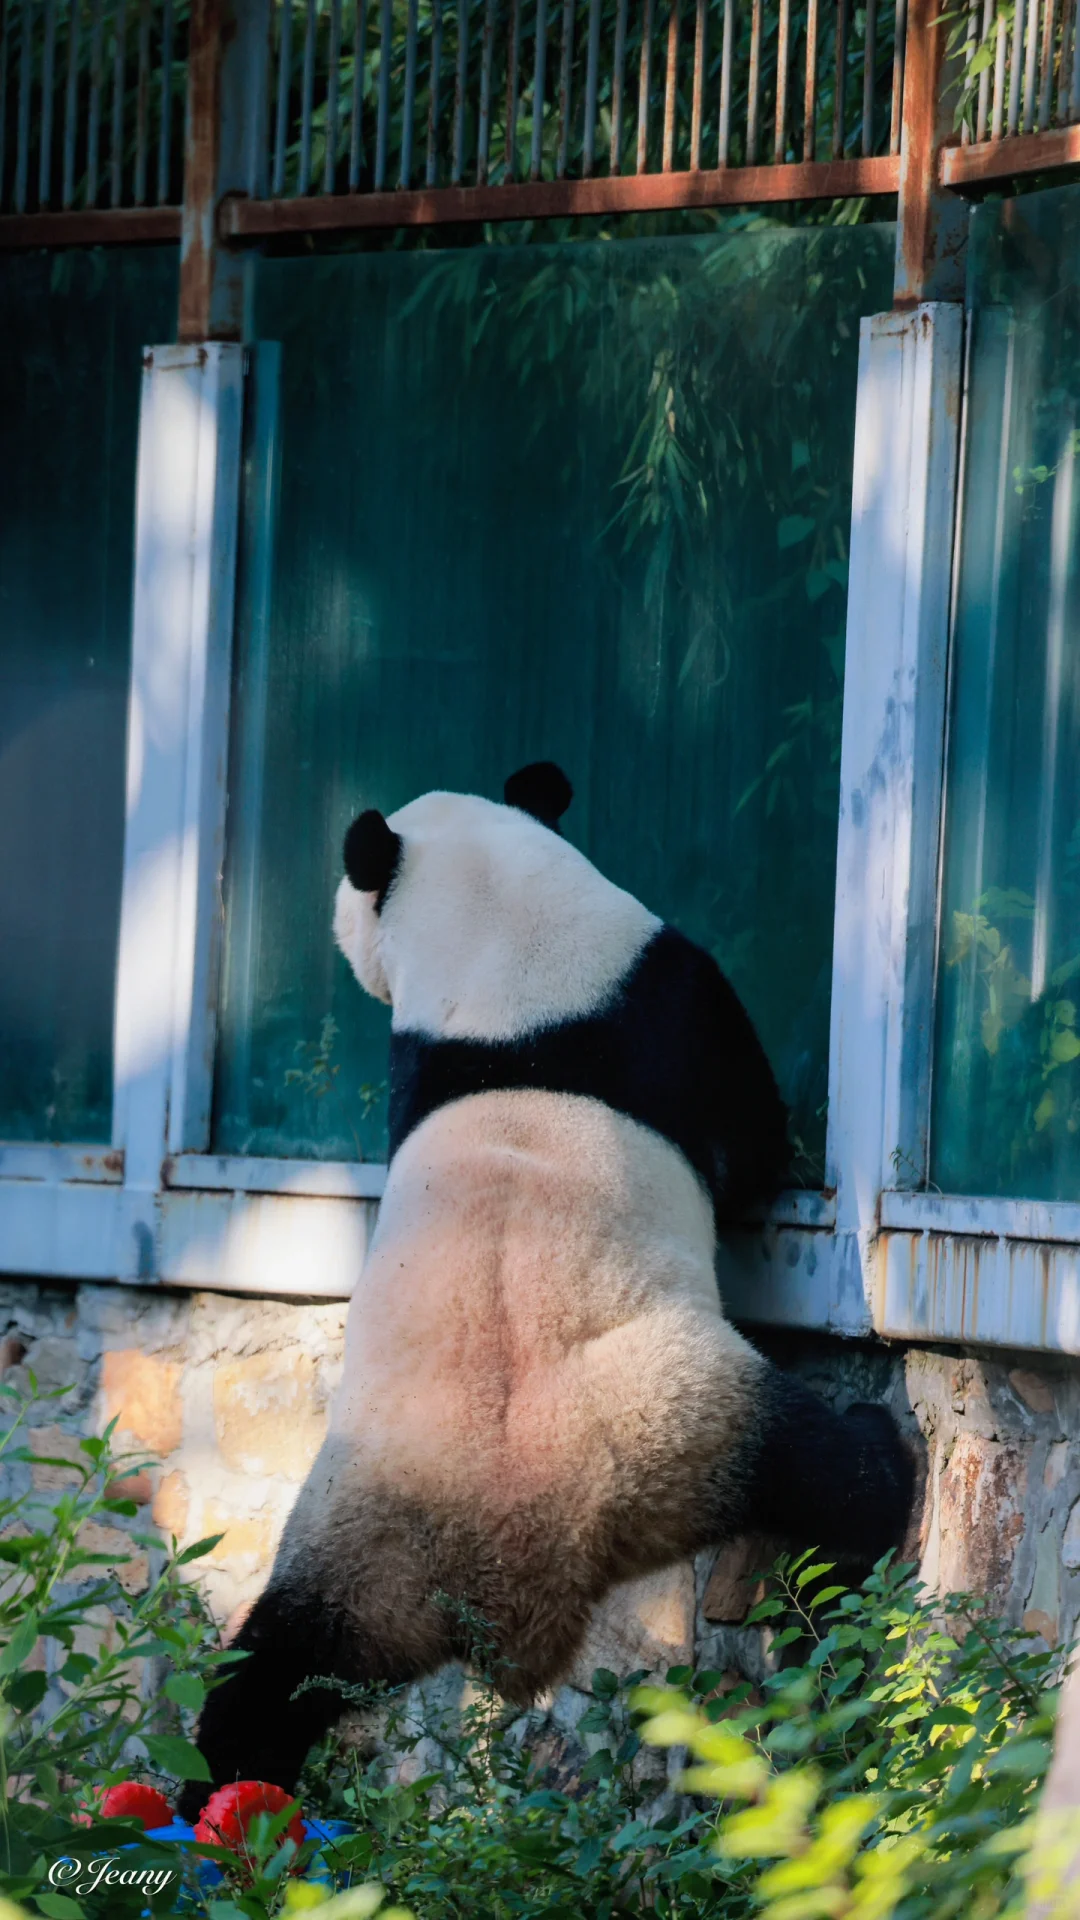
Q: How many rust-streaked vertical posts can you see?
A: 2